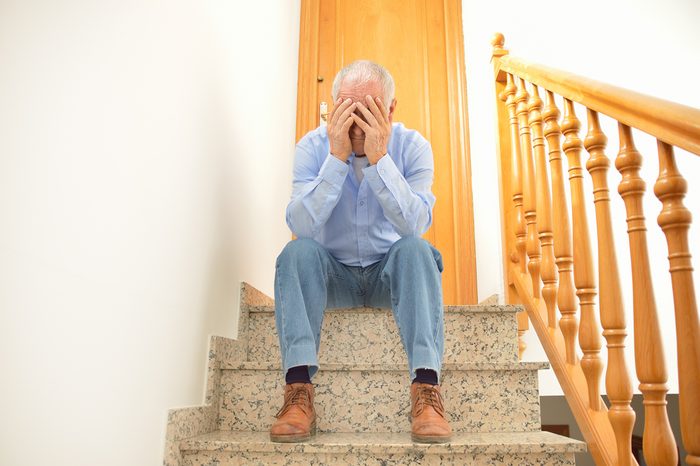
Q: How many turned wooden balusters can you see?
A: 8